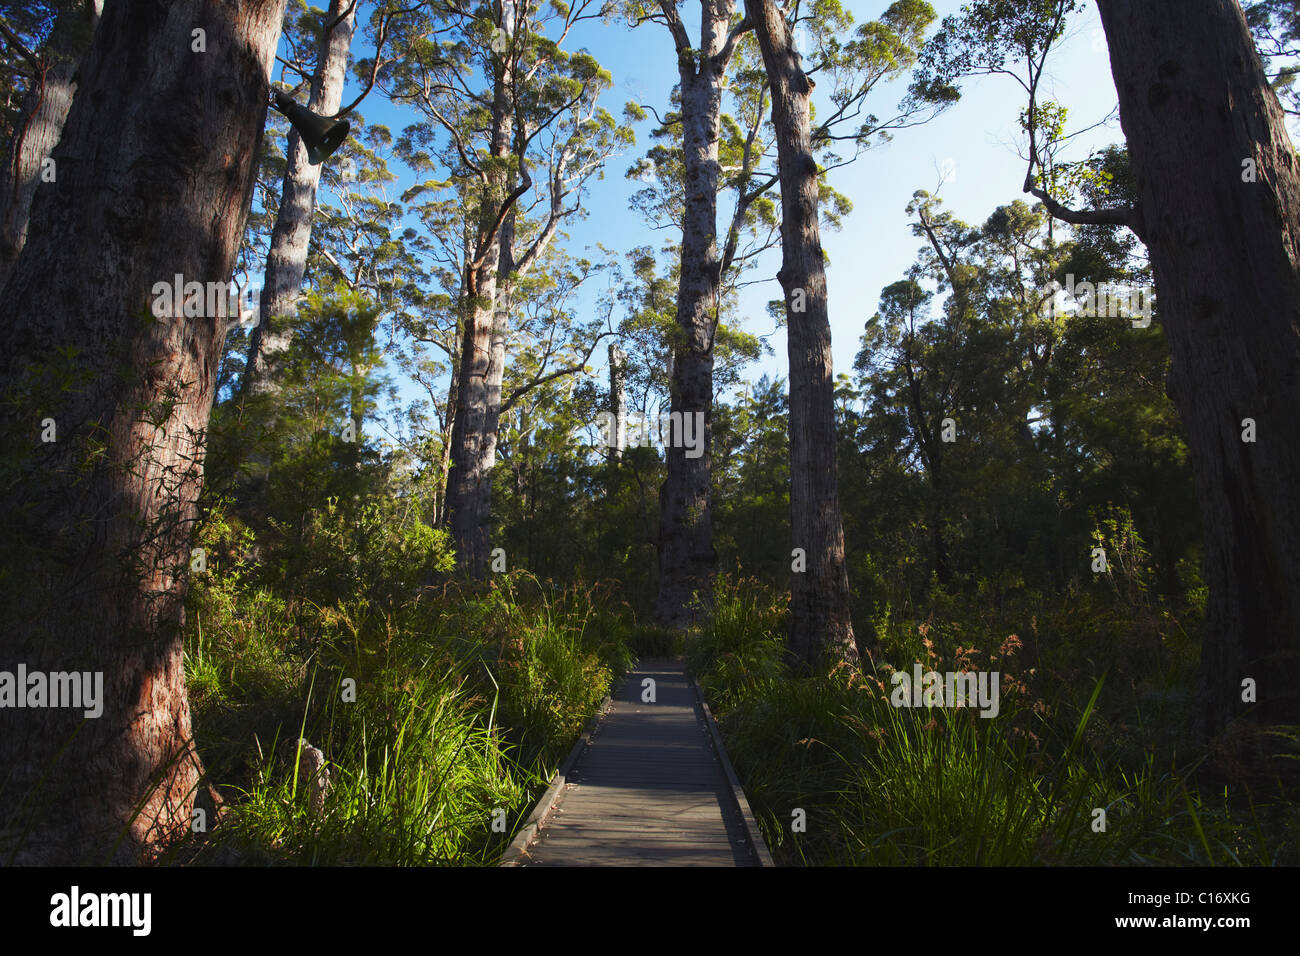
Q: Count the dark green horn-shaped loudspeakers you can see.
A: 1